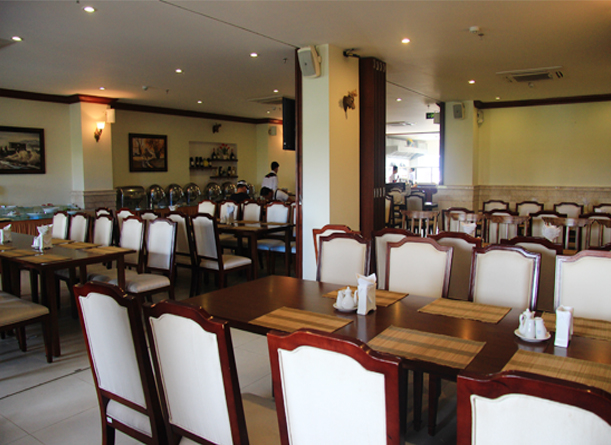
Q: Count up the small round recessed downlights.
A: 12